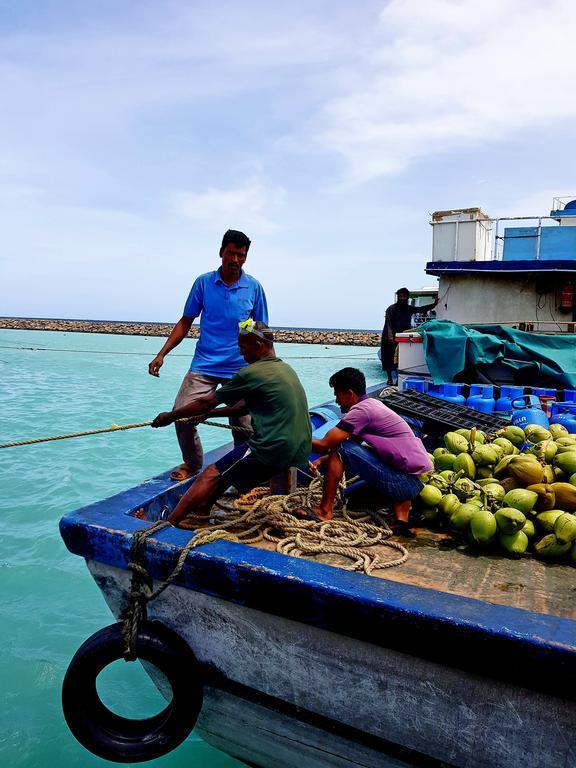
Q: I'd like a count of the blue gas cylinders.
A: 8